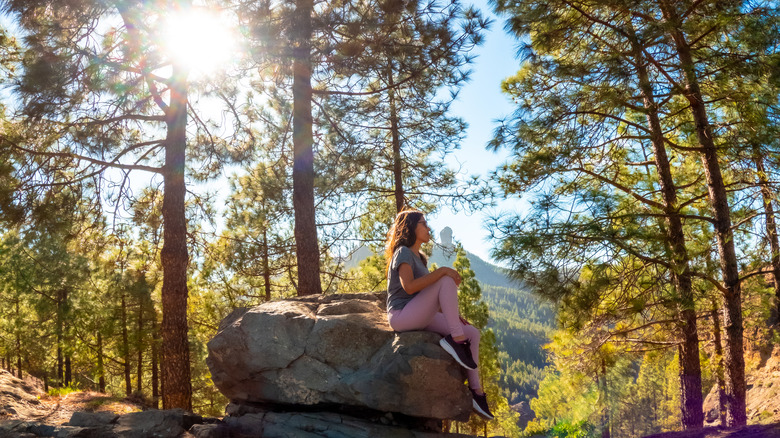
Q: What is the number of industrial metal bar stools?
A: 0